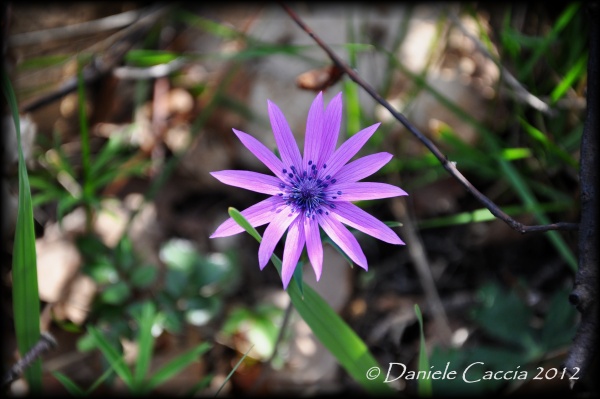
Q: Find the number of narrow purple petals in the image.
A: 14